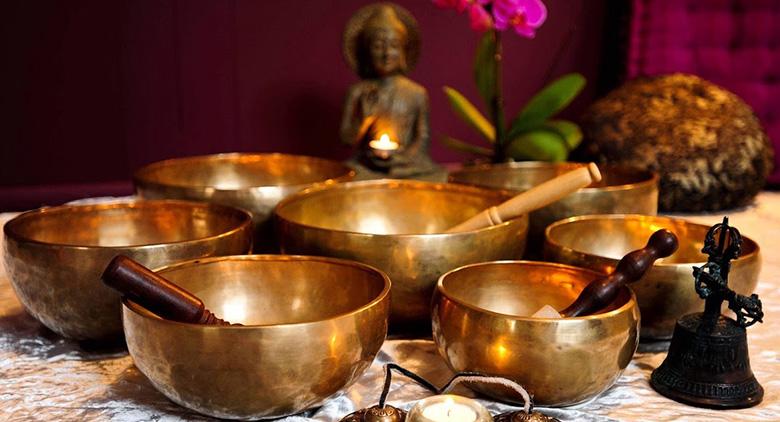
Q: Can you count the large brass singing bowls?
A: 7